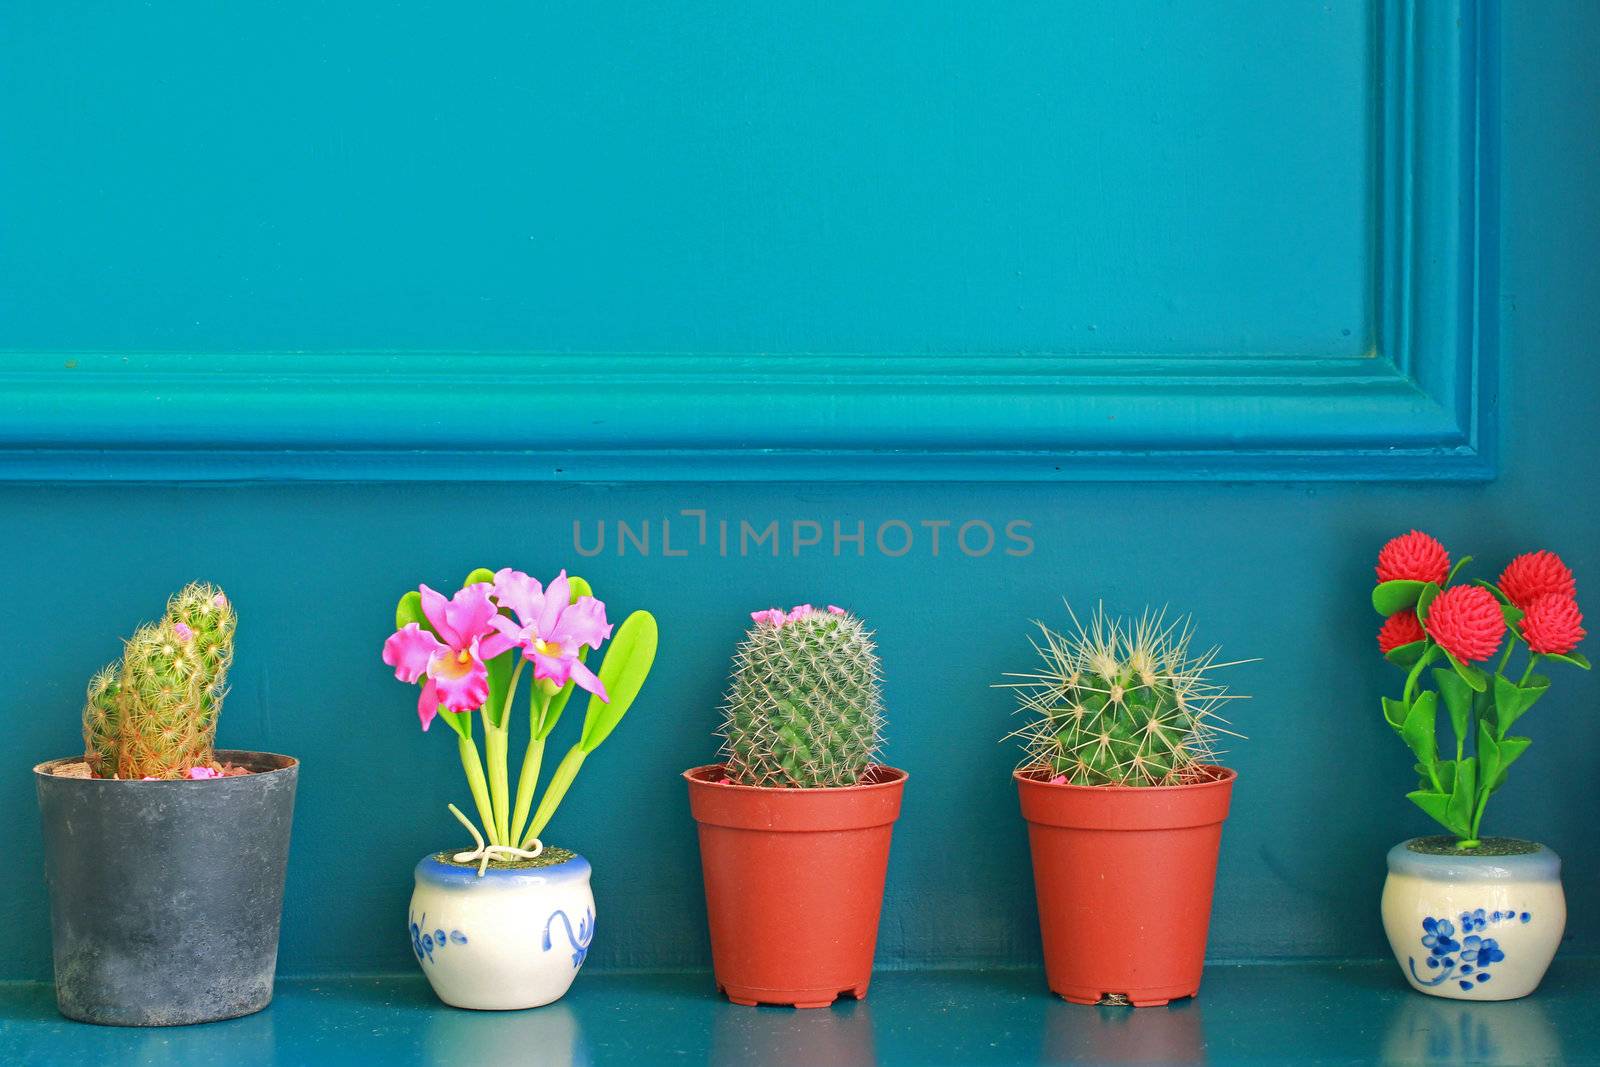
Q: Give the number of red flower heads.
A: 5